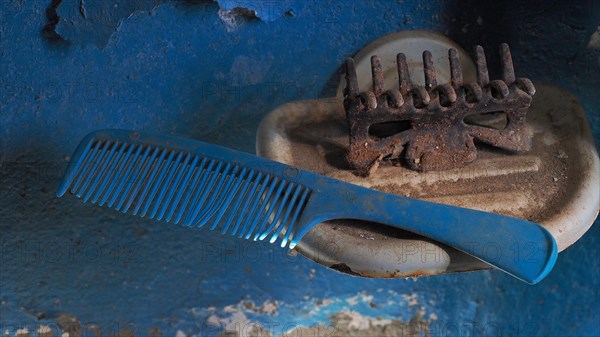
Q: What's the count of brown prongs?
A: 14